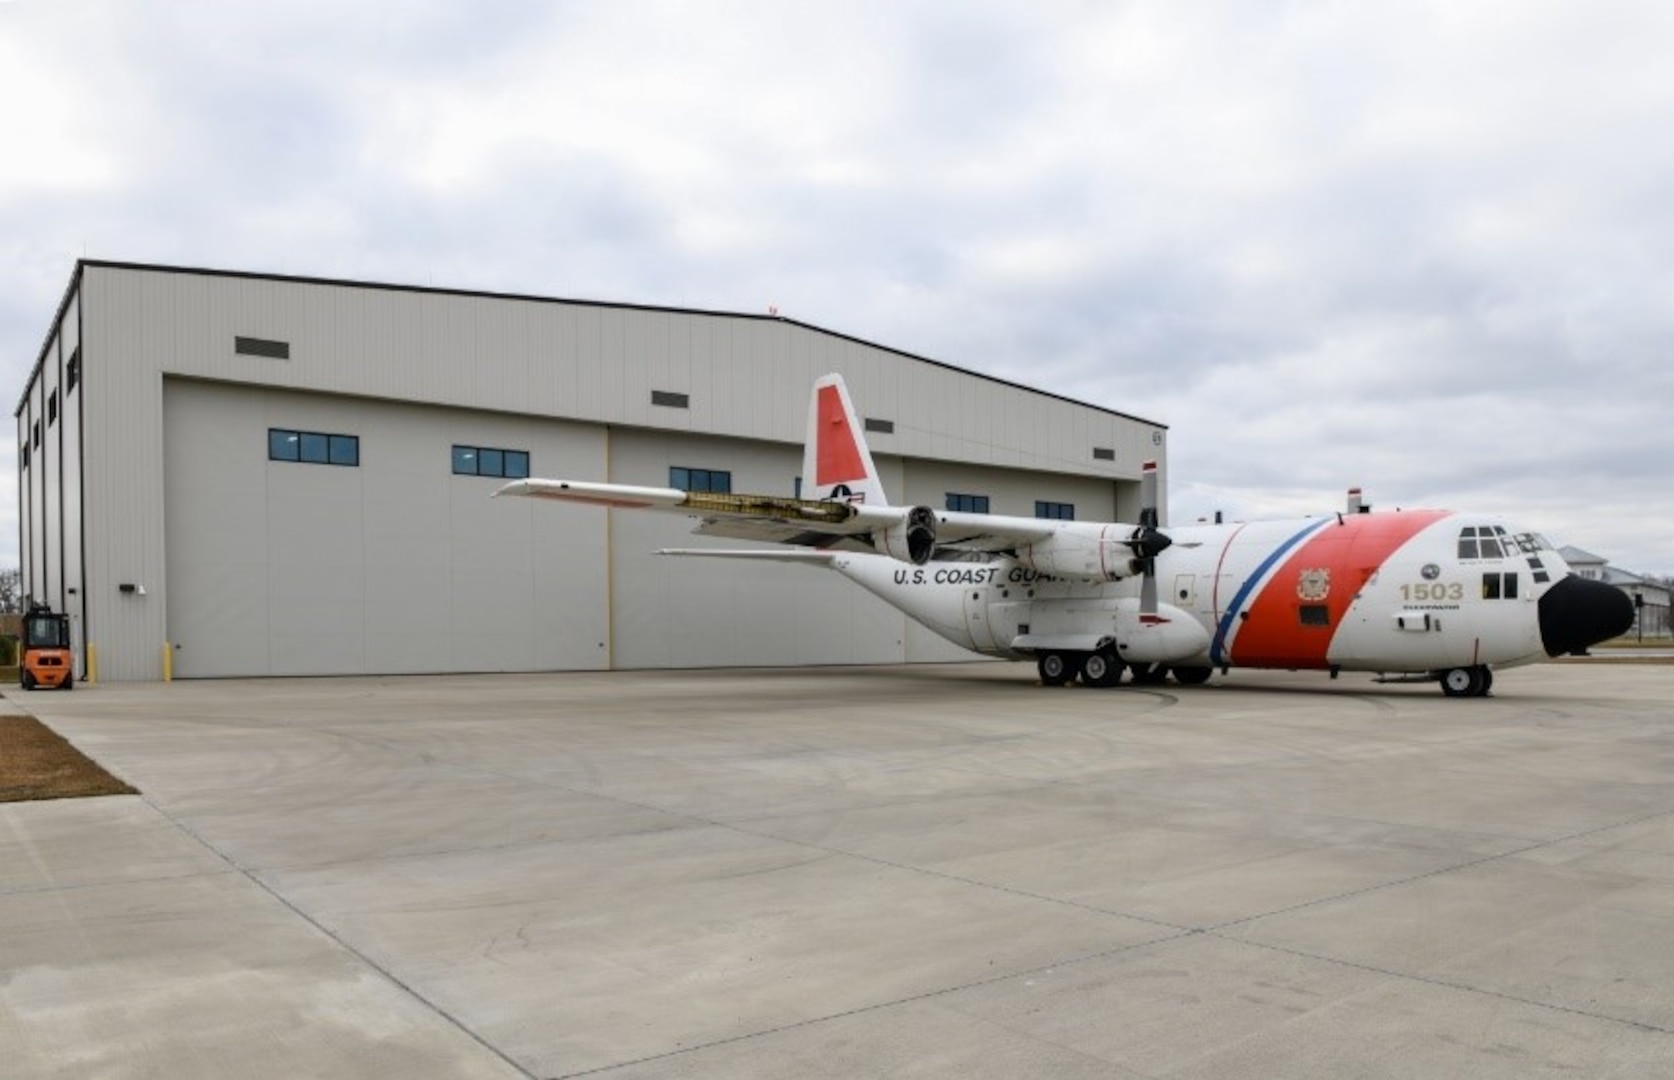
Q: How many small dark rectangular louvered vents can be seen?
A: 4